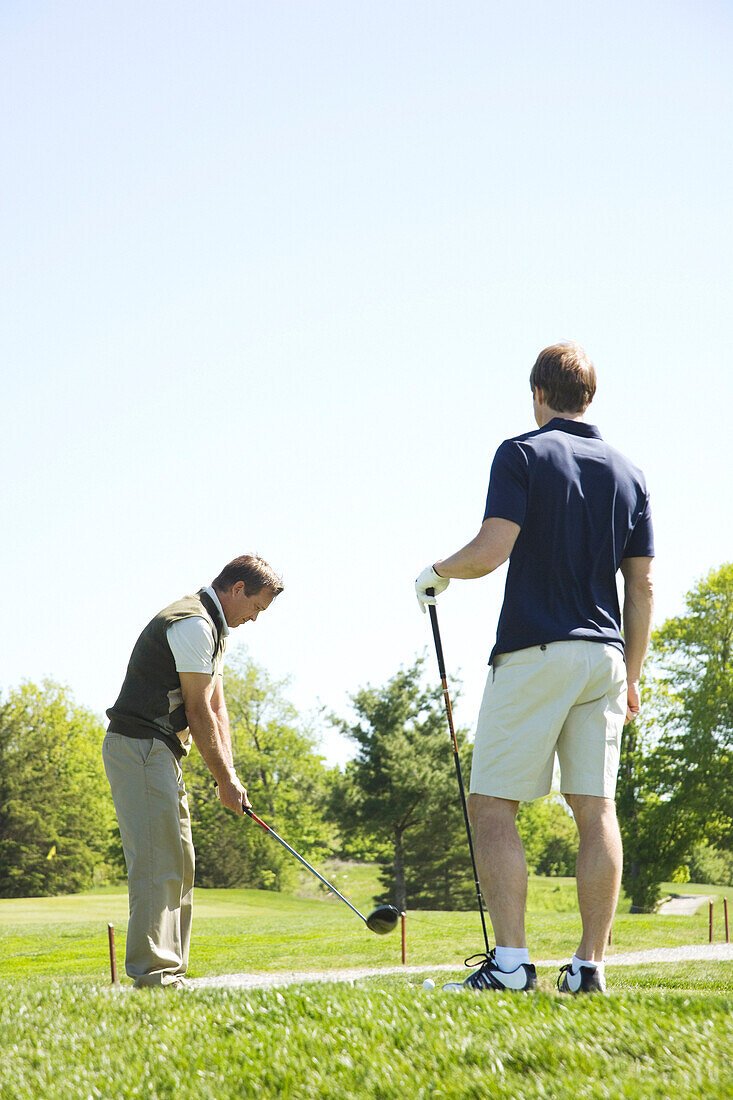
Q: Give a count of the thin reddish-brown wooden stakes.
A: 5